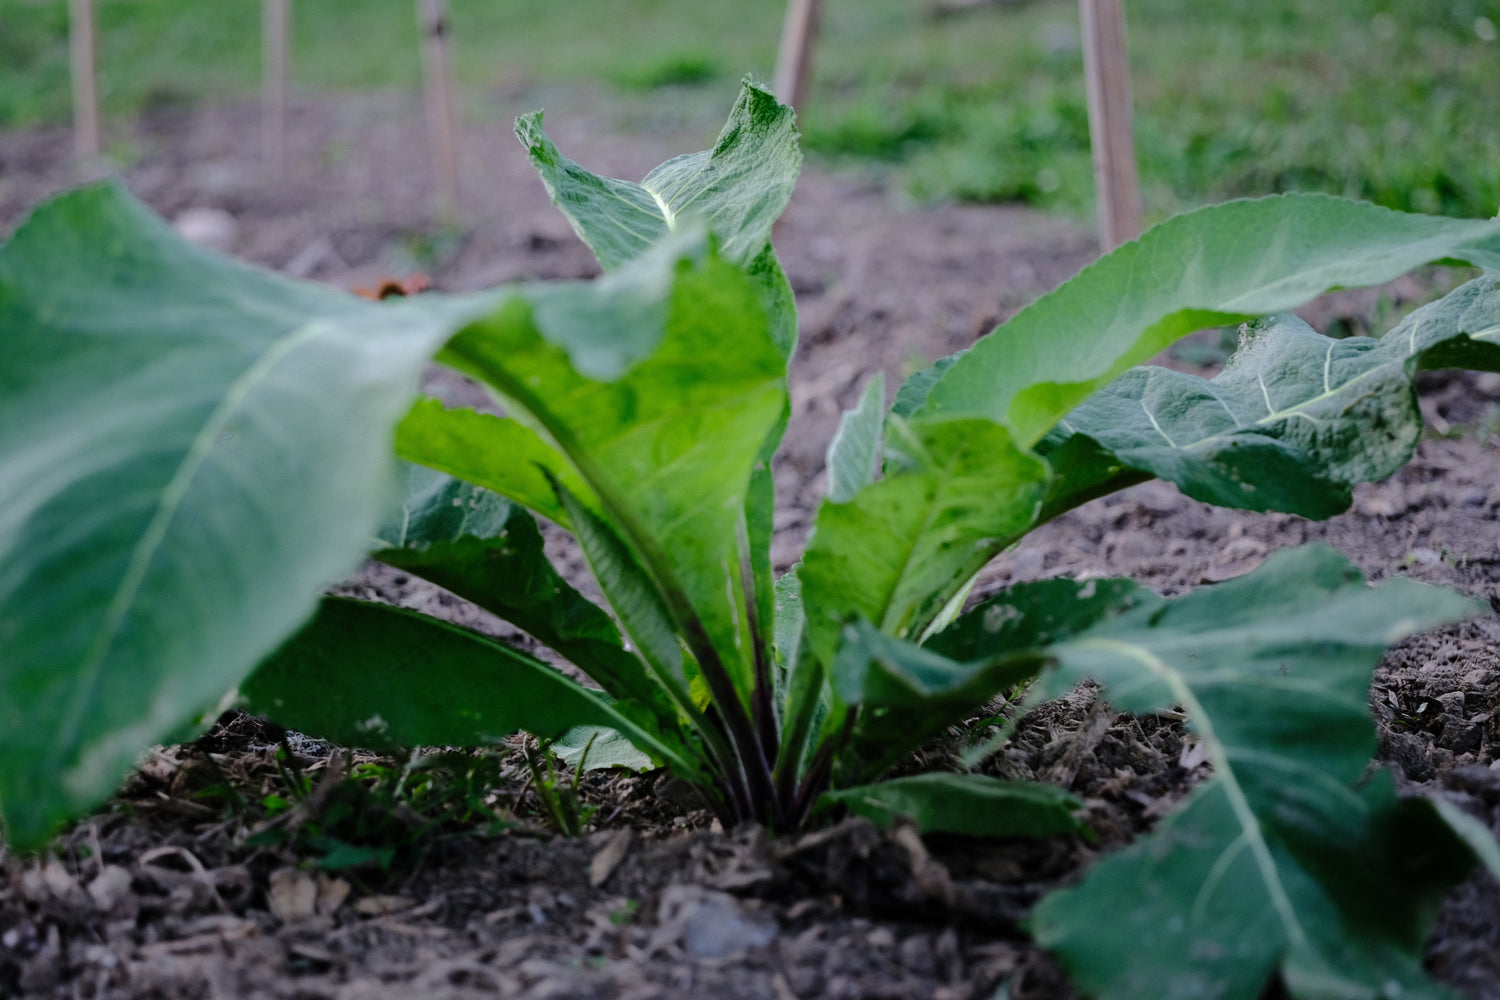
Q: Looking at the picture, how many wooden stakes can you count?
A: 5